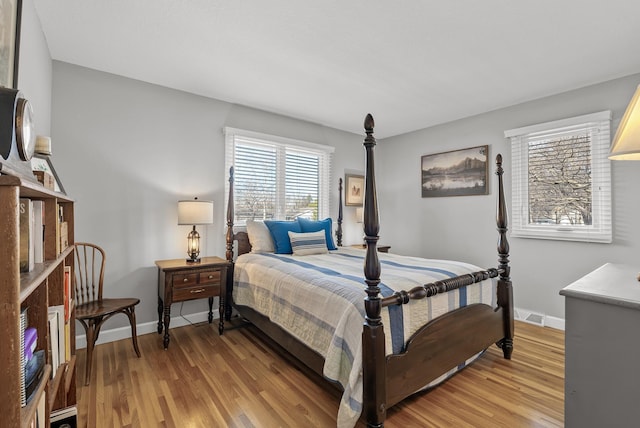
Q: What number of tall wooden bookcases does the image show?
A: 1